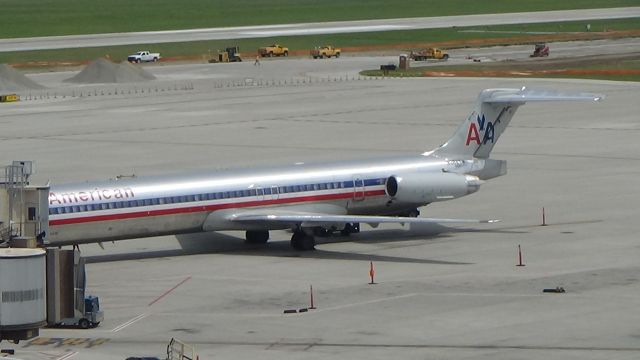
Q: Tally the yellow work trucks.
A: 3